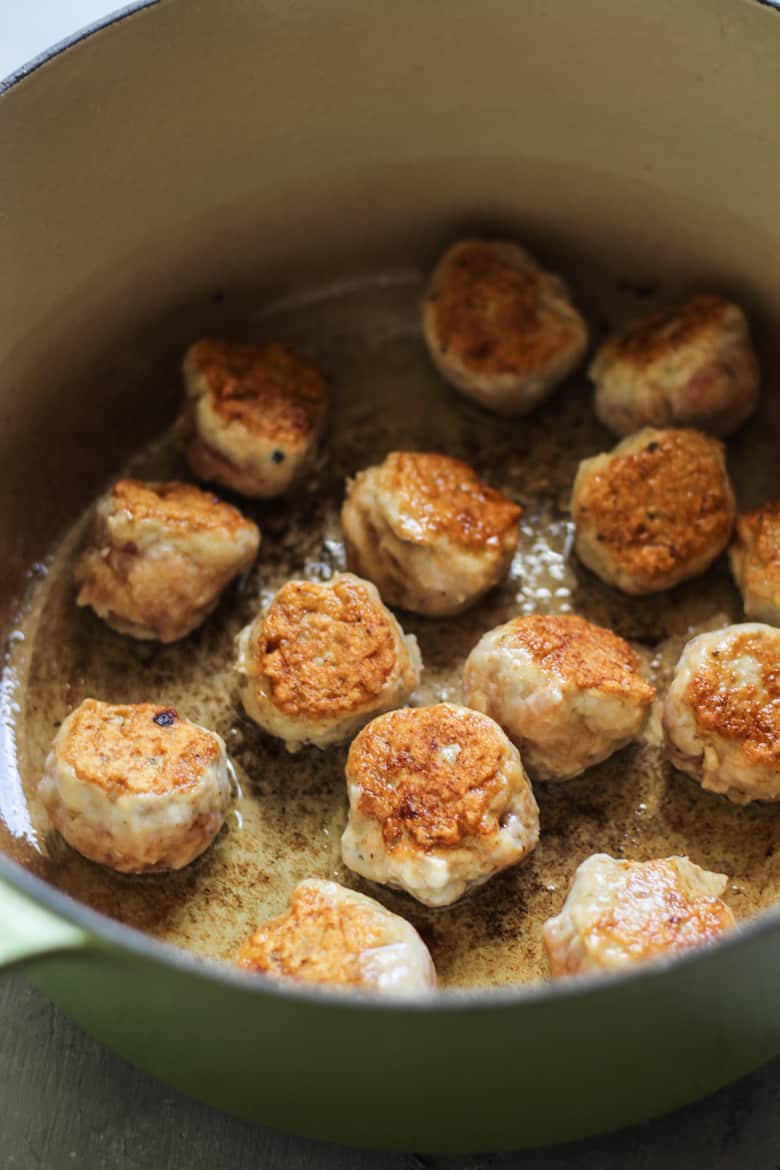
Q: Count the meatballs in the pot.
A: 14